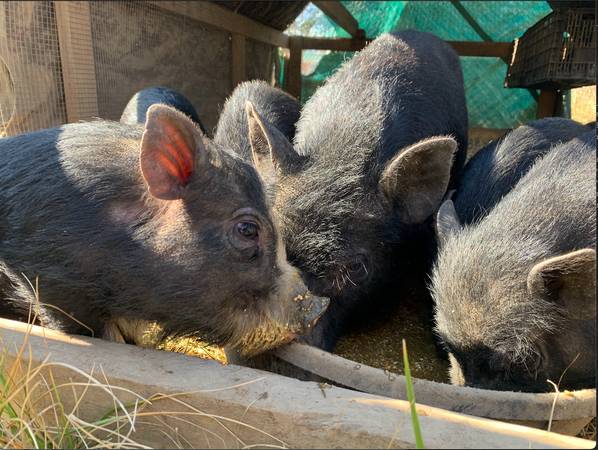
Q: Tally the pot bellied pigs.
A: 6